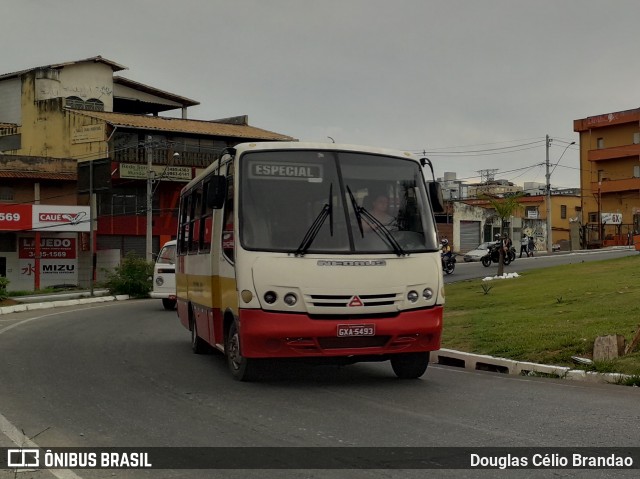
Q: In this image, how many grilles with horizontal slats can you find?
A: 1